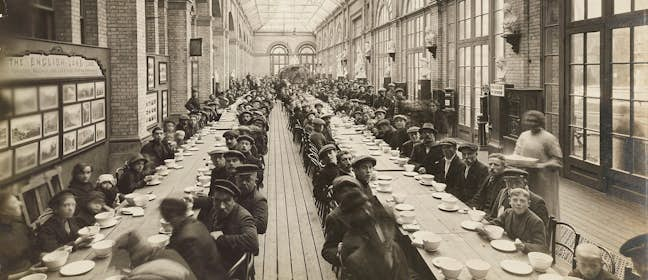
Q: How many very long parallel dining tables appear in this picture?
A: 2